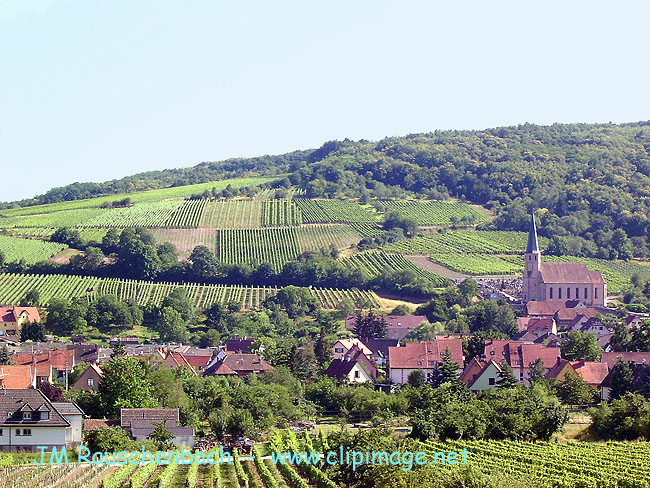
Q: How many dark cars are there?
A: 0